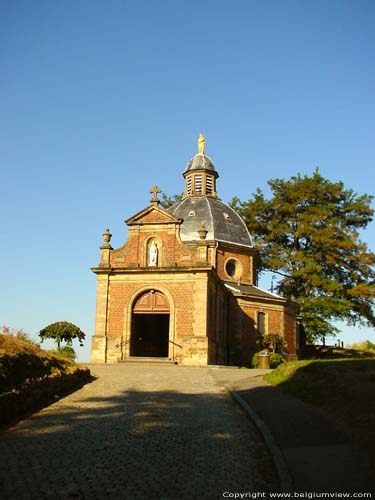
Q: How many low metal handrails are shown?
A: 2